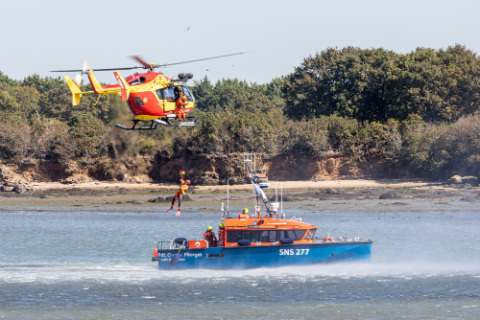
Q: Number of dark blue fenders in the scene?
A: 3